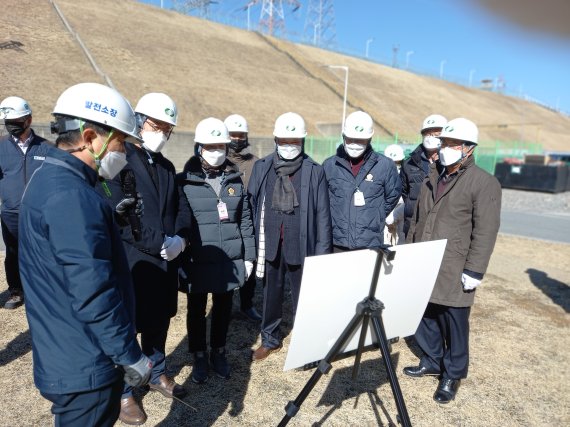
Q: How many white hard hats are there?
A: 10